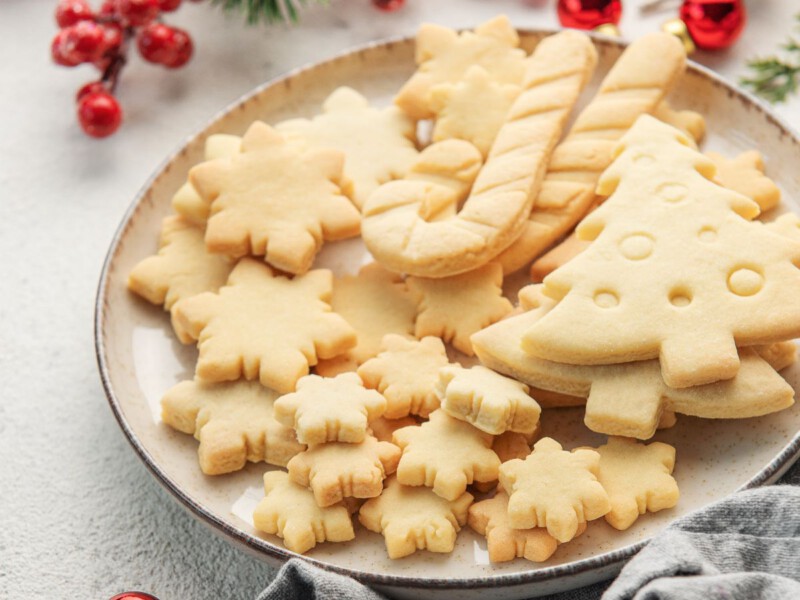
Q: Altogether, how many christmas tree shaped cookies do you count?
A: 2